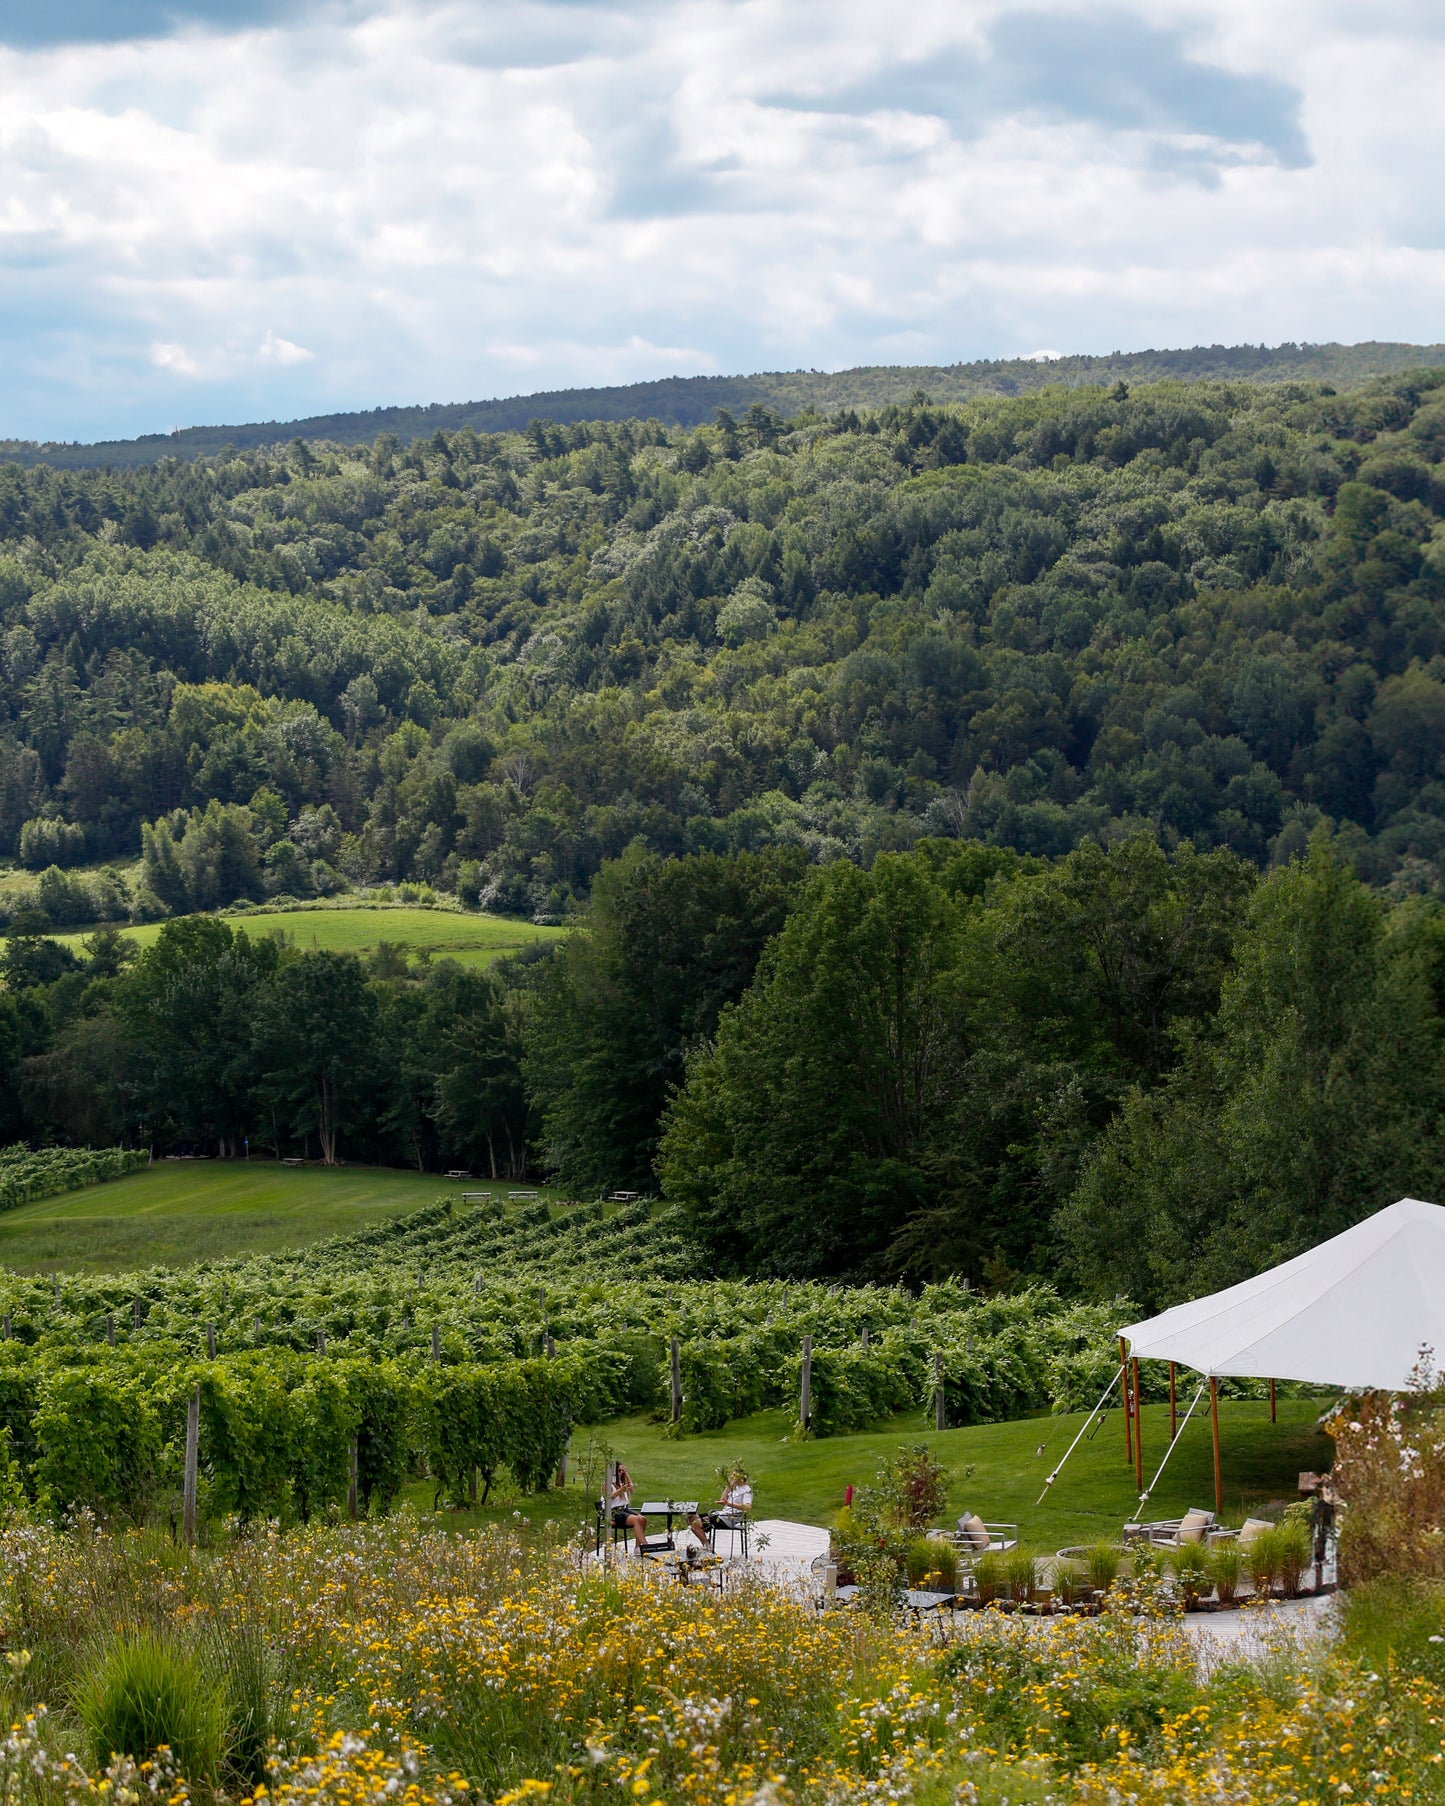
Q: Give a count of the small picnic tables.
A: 5